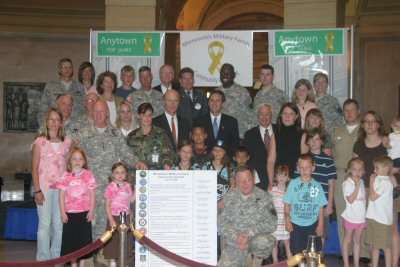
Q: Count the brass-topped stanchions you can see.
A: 2